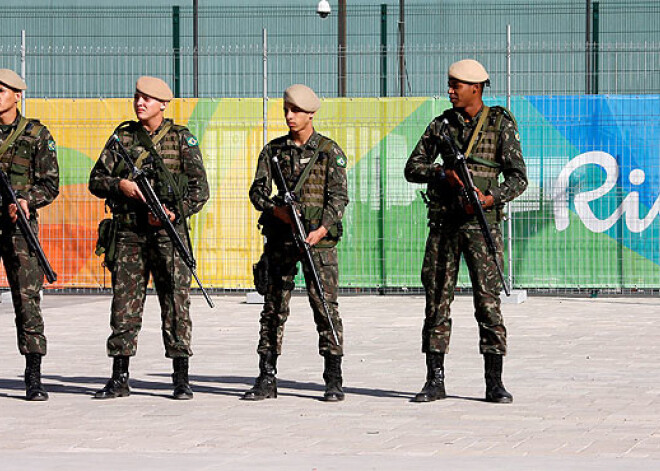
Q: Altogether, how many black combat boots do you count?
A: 7